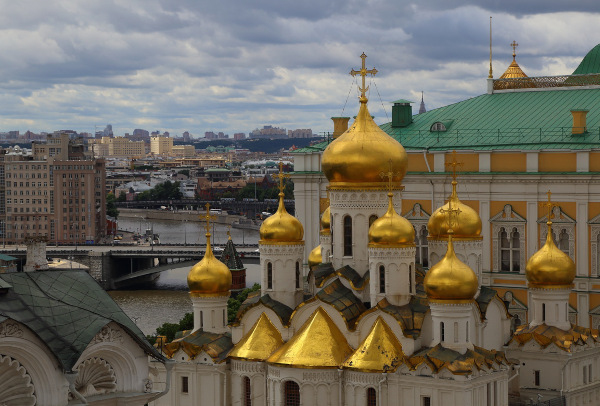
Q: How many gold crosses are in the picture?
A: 8